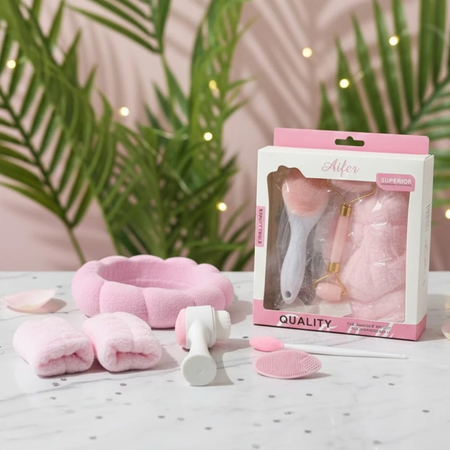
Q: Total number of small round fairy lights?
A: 9